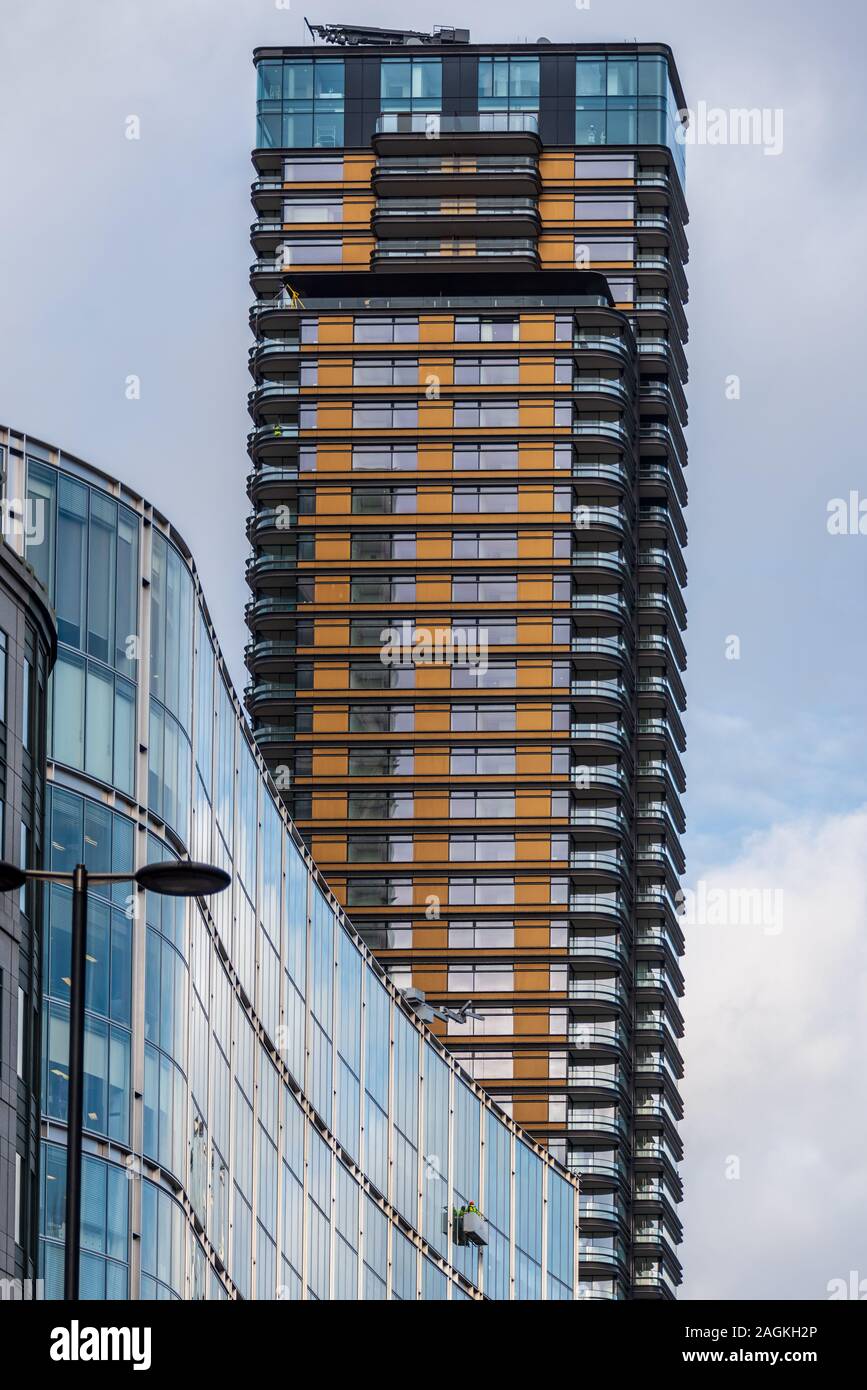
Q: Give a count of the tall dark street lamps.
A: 1